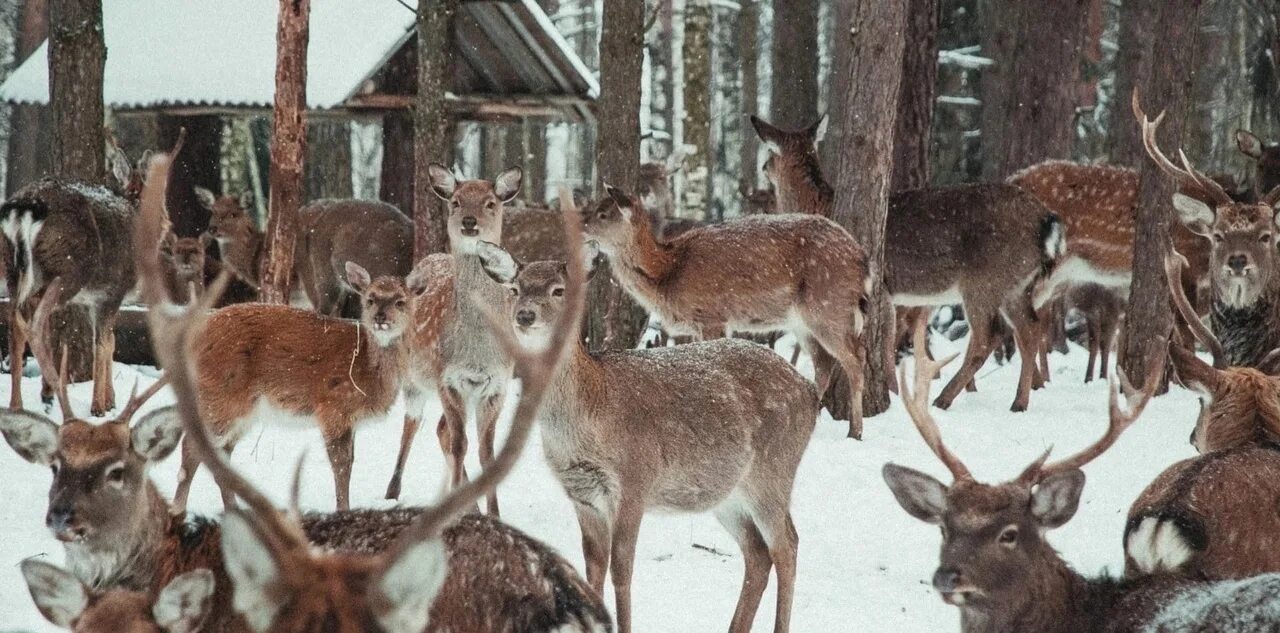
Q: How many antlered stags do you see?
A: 5